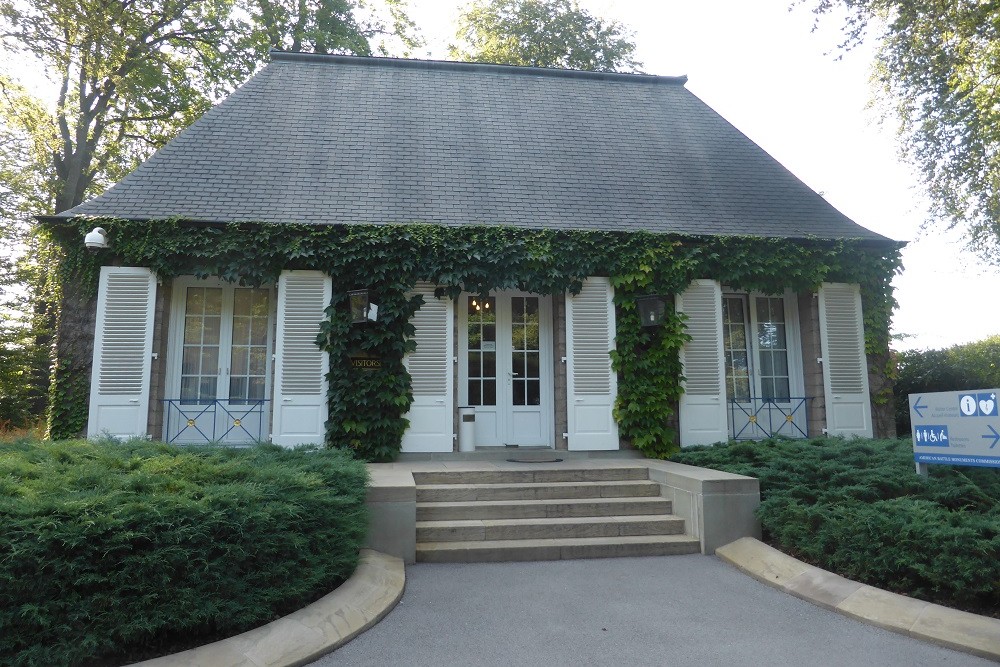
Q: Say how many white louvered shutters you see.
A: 6